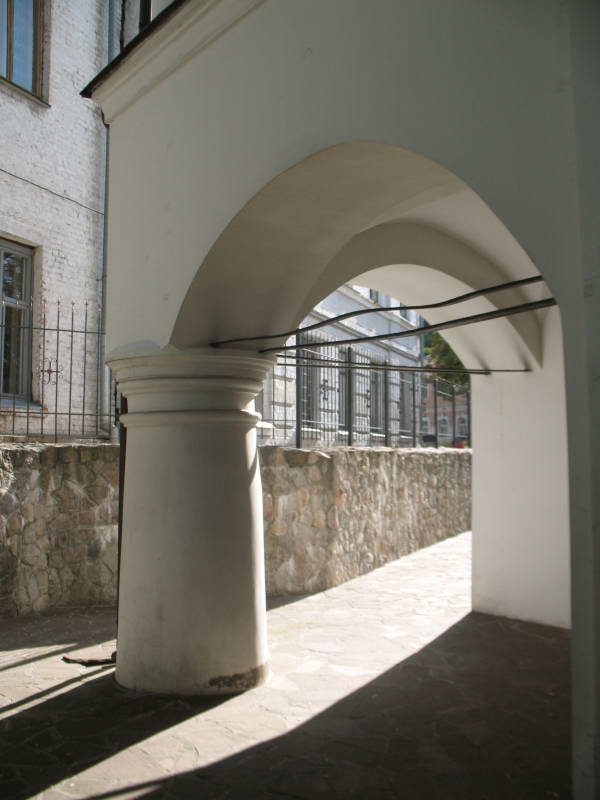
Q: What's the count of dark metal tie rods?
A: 4